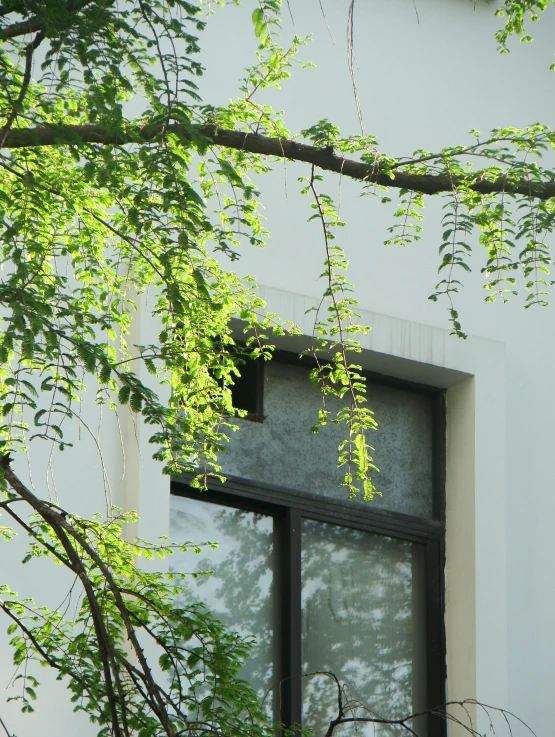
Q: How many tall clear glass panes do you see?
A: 2